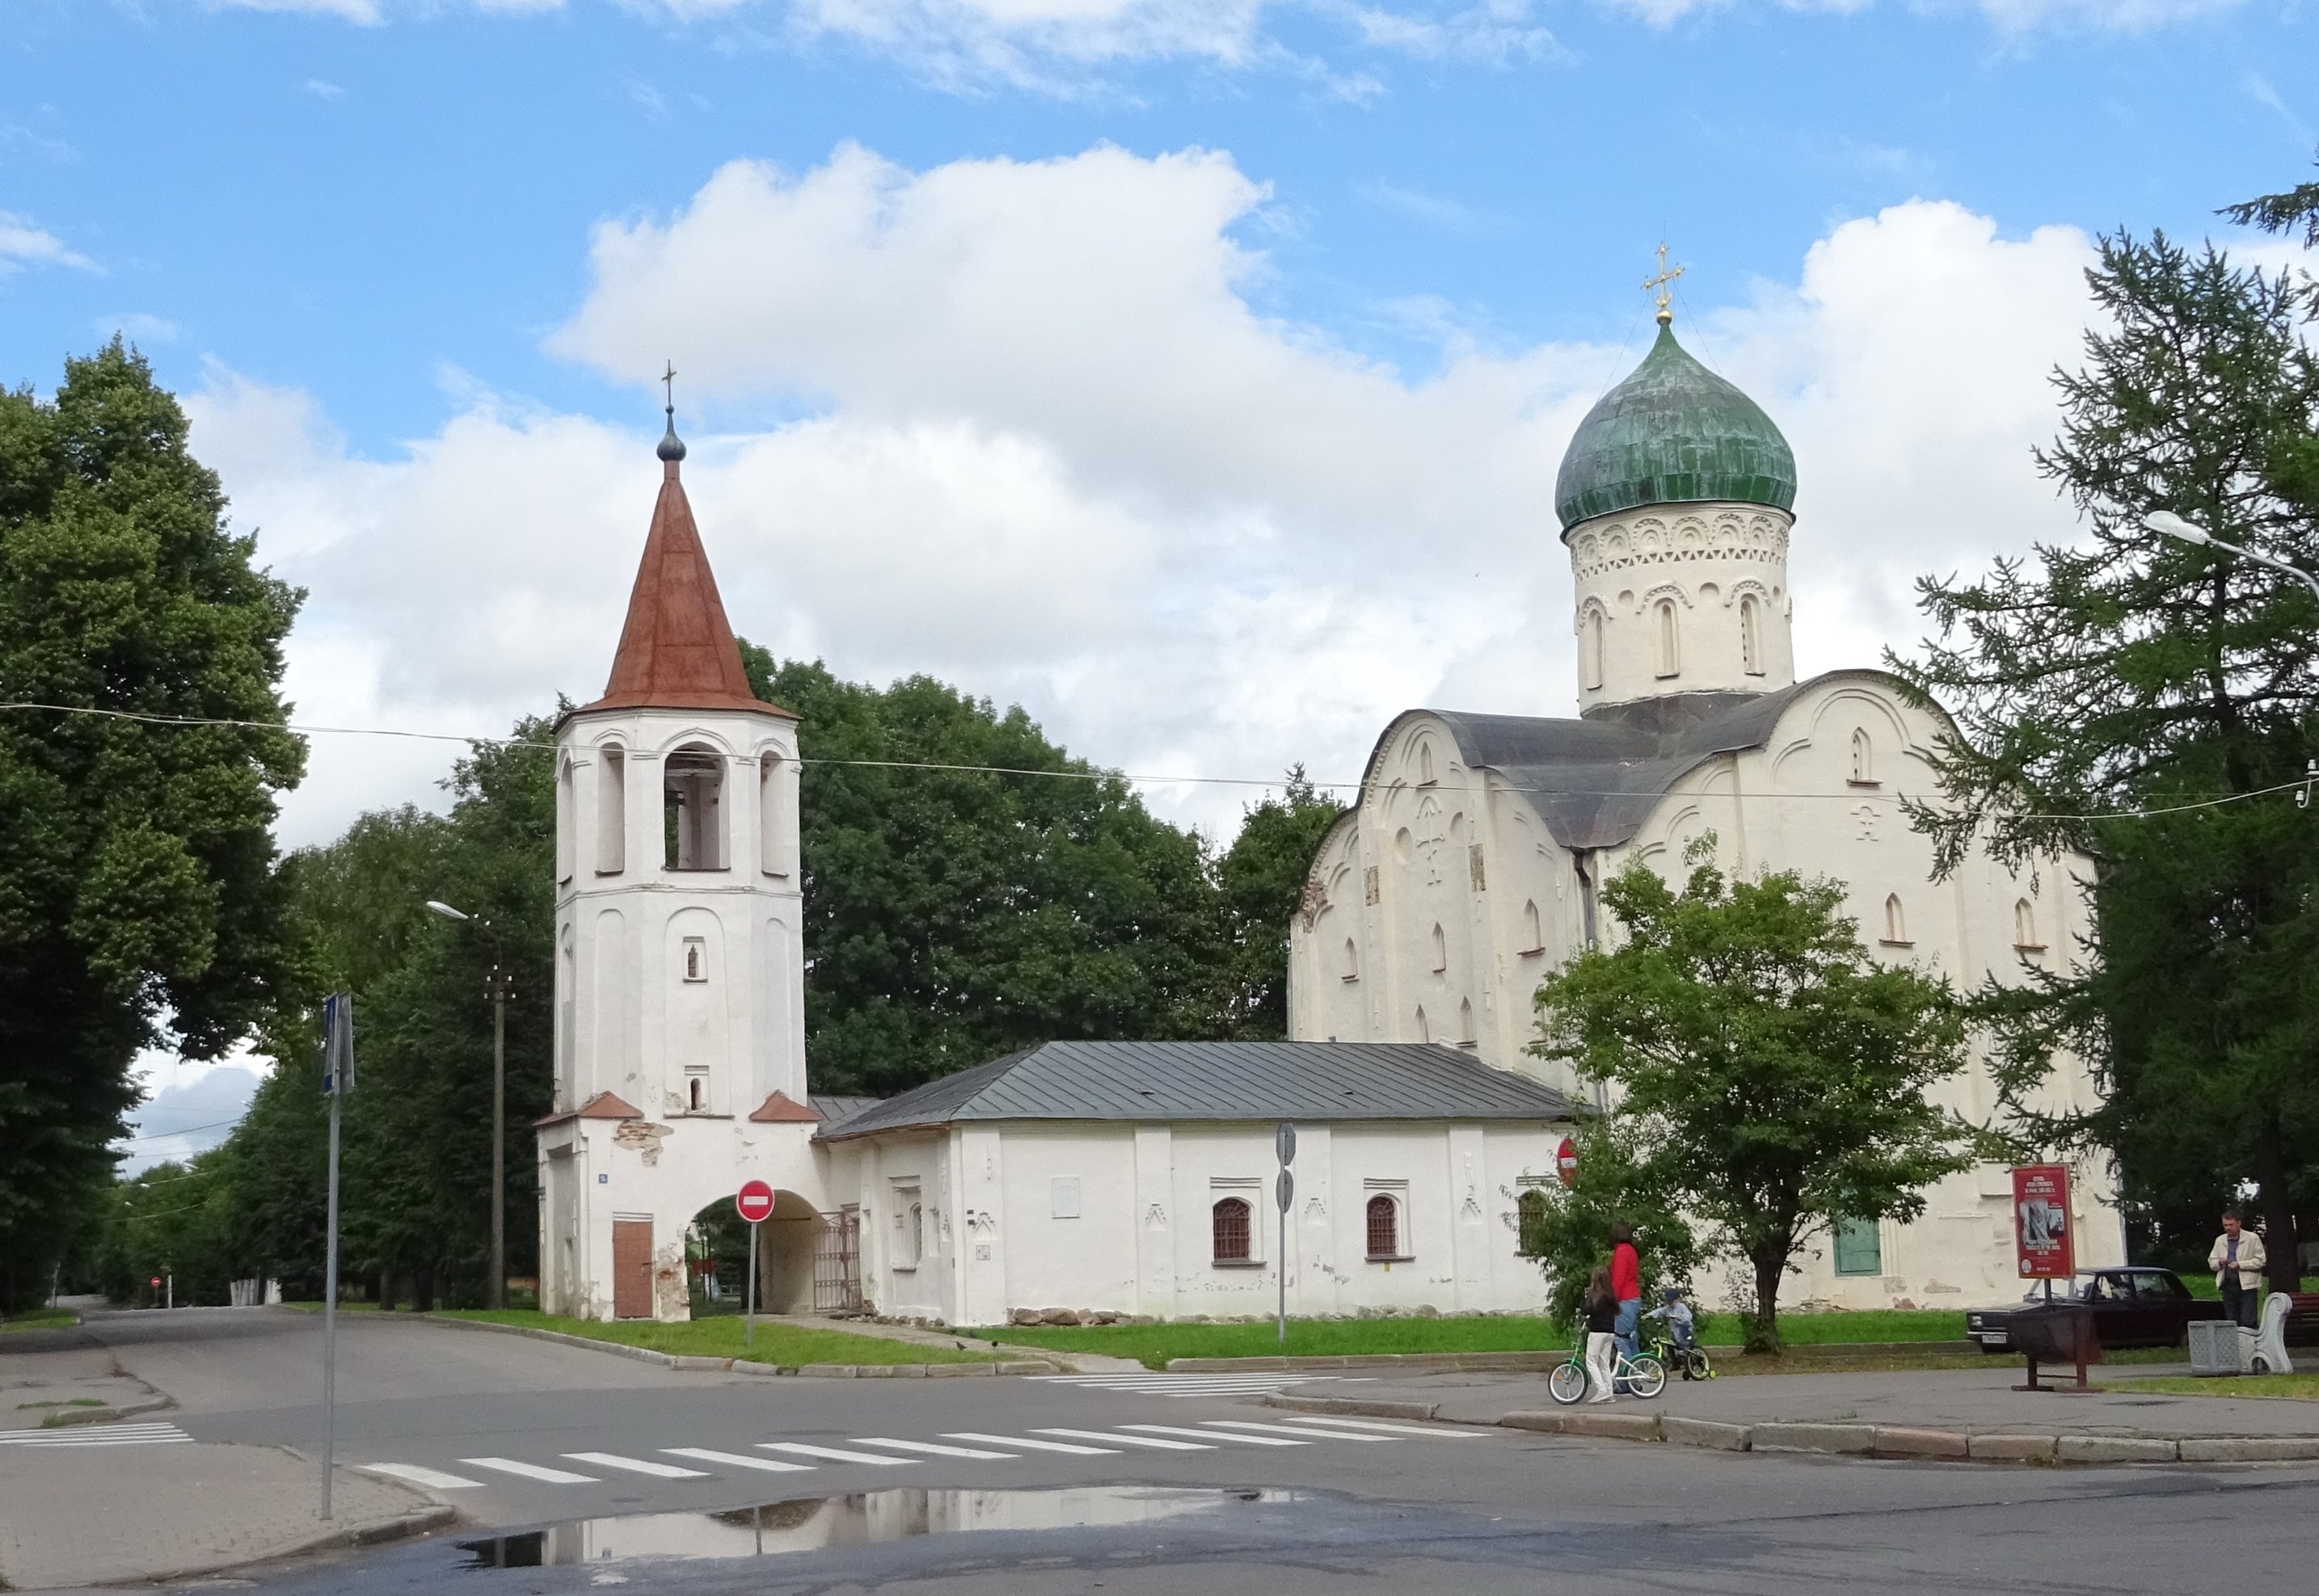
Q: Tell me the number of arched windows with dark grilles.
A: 3